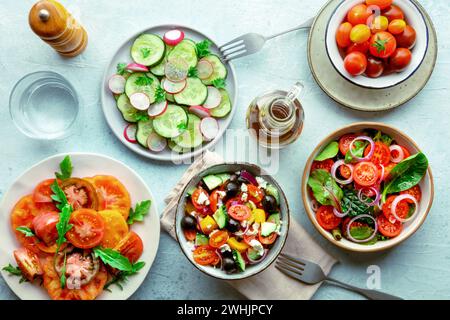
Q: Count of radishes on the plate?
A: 13